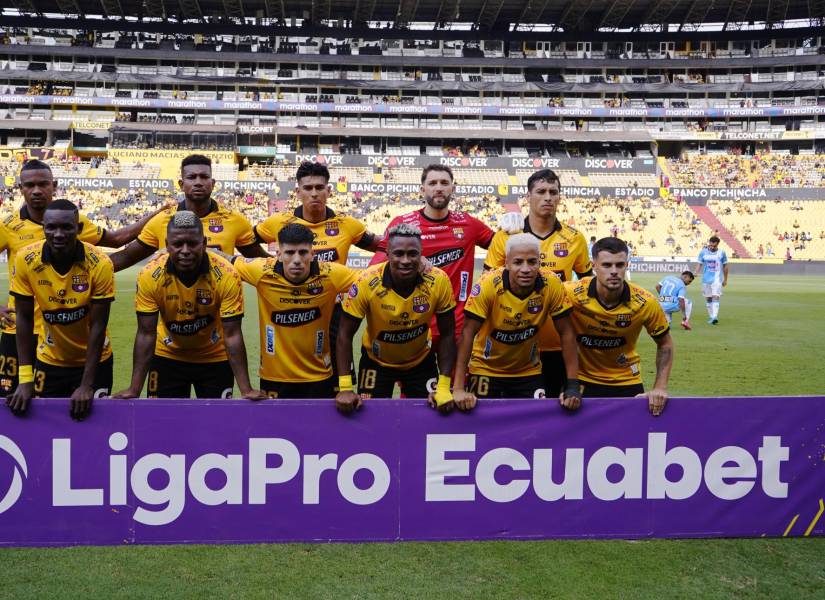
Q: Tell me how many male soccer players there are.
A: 13